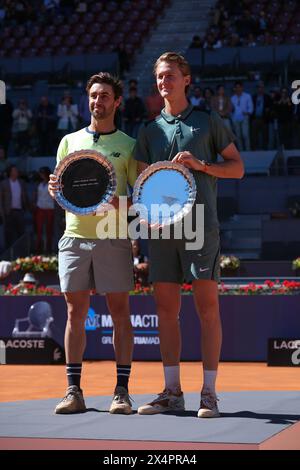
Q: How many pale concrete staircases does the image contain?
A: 1